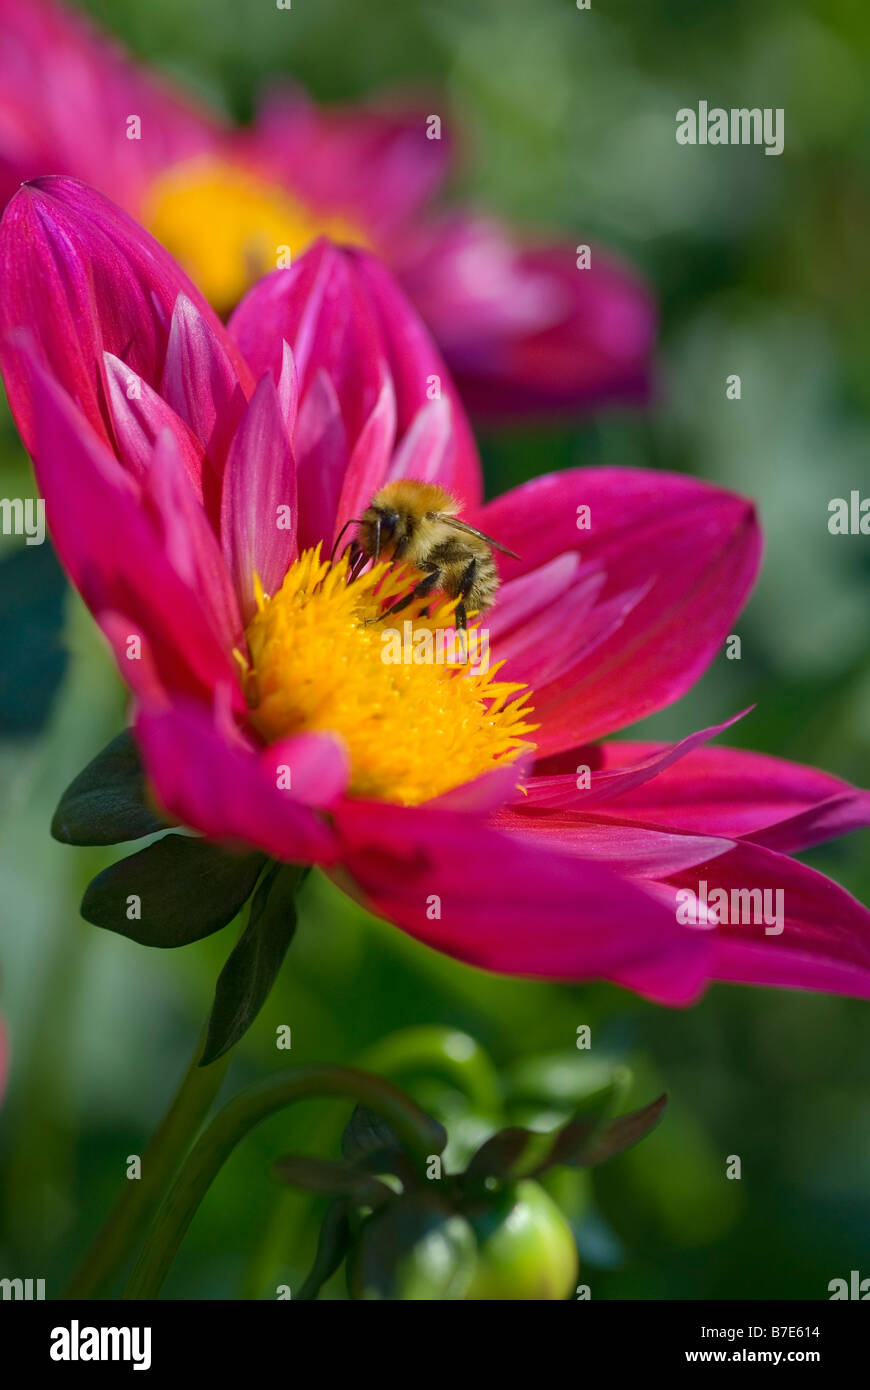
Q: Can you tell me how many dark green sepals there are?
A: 3